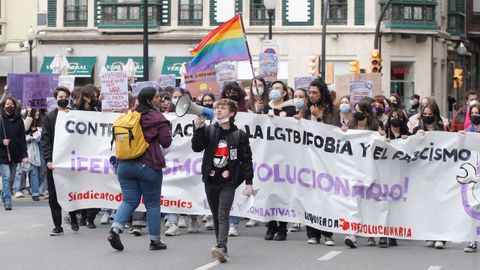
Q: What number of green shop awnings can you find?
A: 3